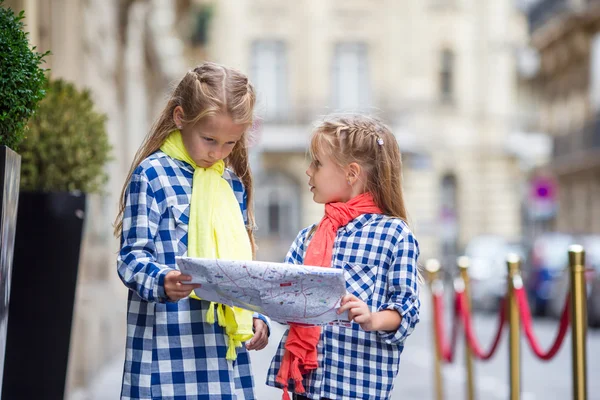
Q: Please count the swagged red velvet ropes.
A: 3